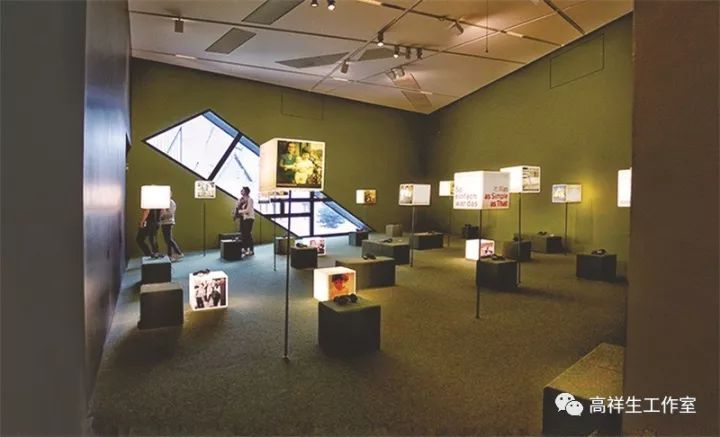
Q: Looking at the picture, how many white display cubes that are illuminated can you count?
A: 14